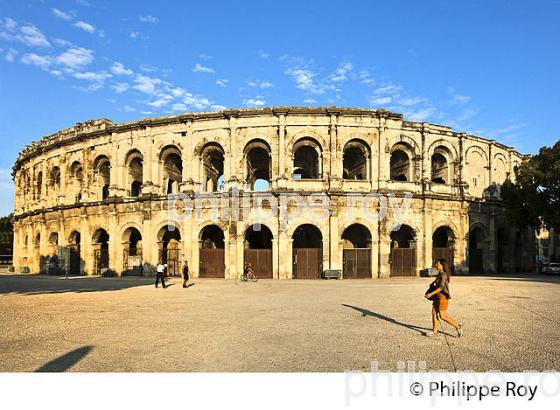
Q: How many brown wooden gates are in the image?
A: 6